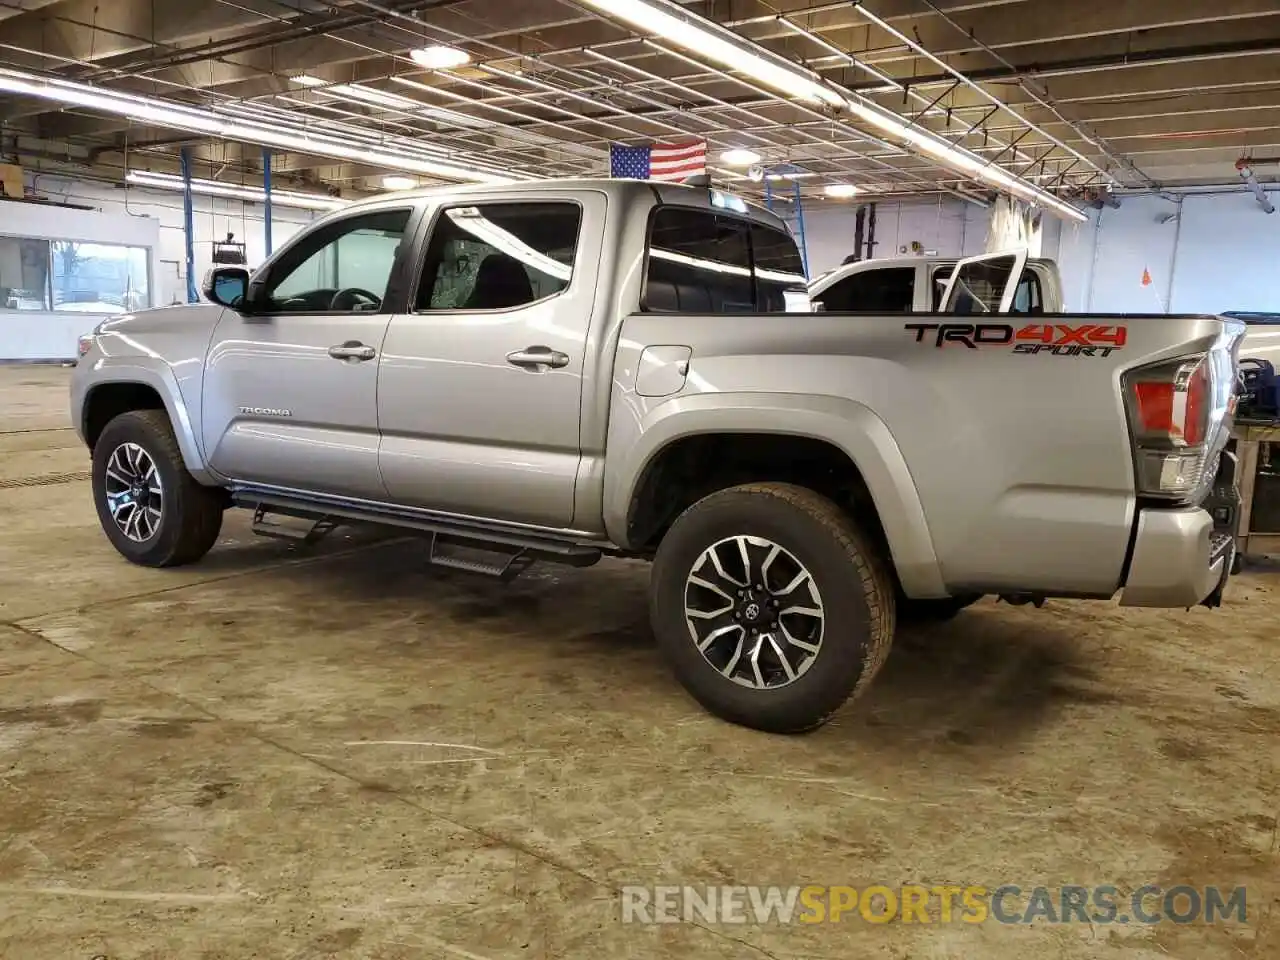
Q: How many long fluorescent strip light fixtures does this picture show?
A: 3